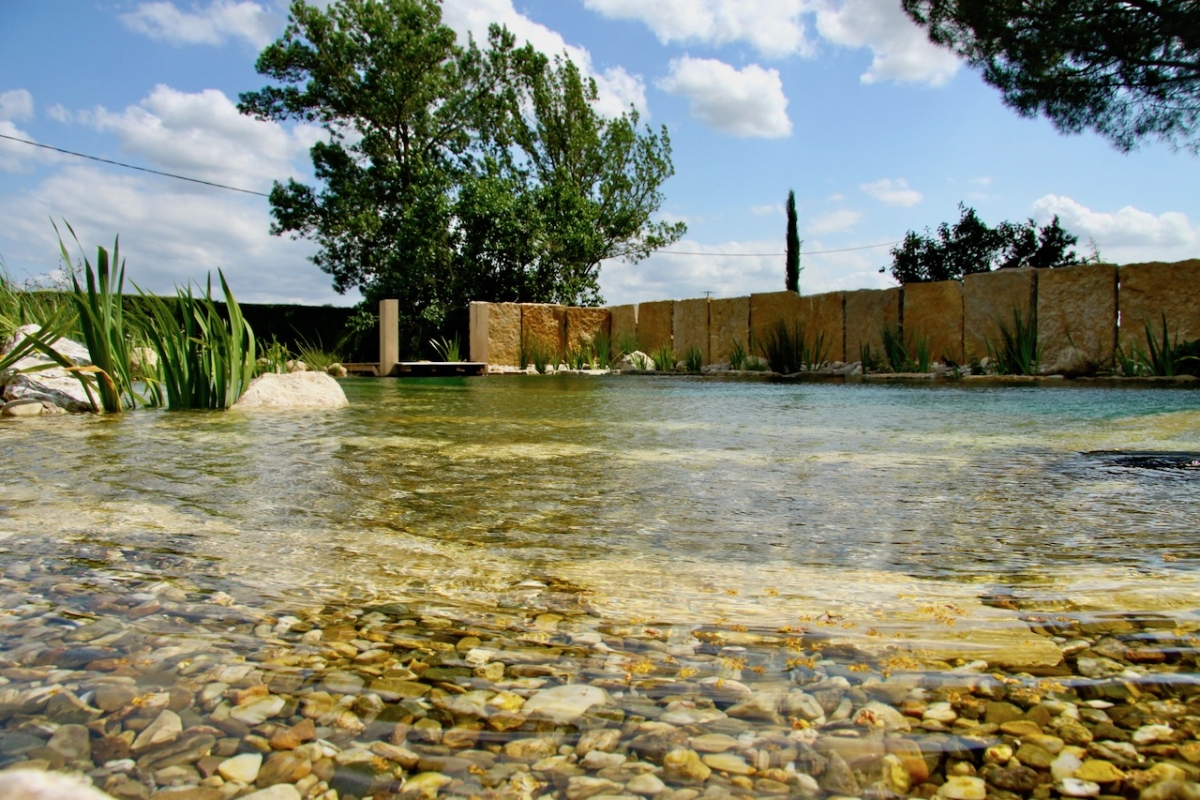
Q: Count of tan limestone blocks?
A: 14